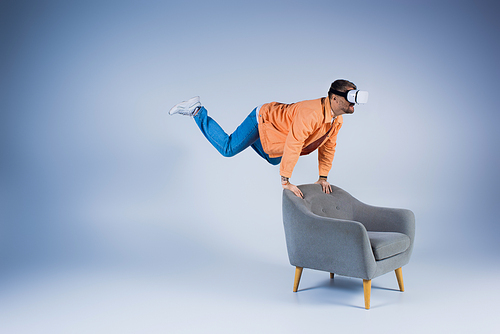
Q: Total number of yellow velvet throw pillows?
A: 0